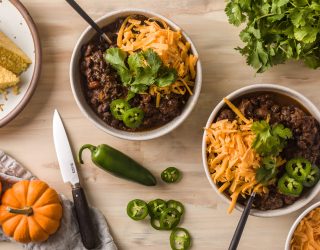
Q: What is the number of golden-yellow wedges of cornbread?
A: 2